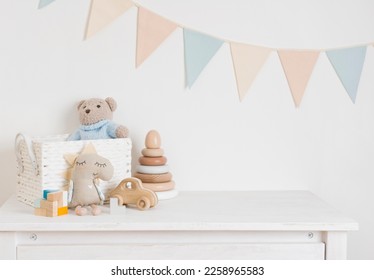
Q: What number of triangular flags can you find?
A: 7